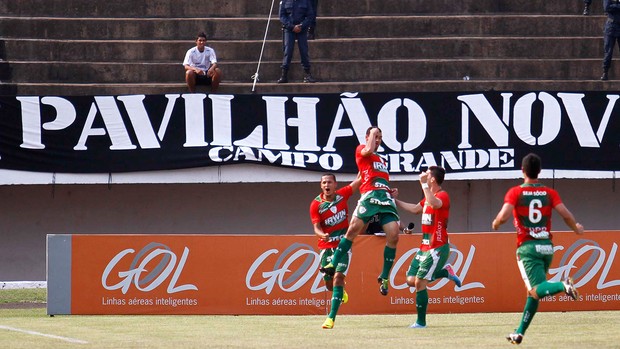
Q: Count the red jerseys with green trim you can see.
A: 4